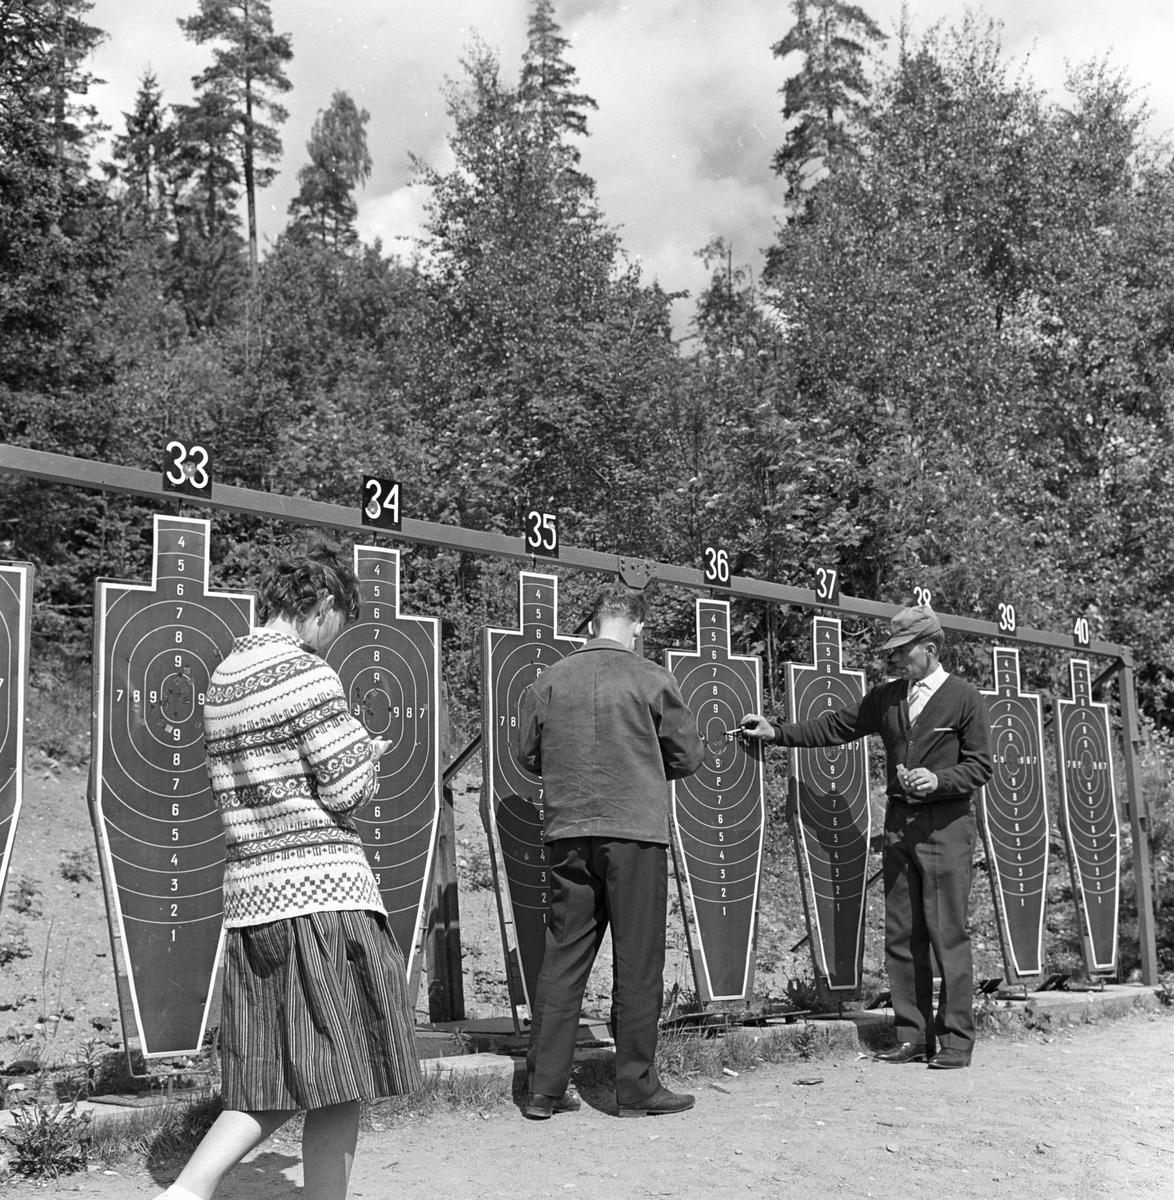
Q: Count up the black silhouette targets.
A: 9